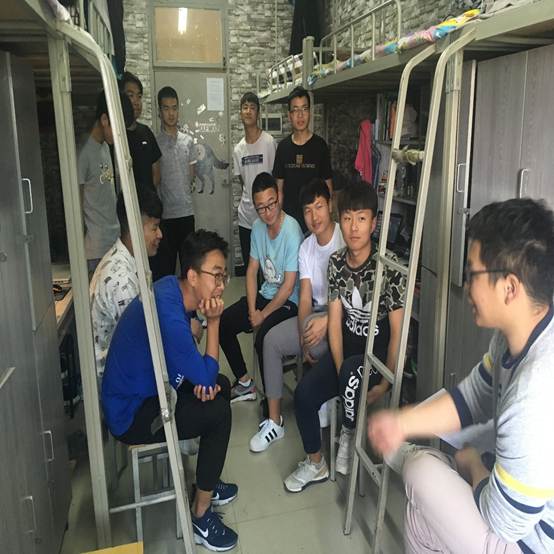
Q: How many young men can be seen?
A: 11